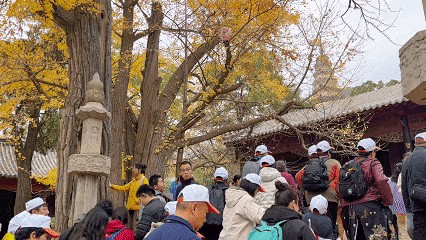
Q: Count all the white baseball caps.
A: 14